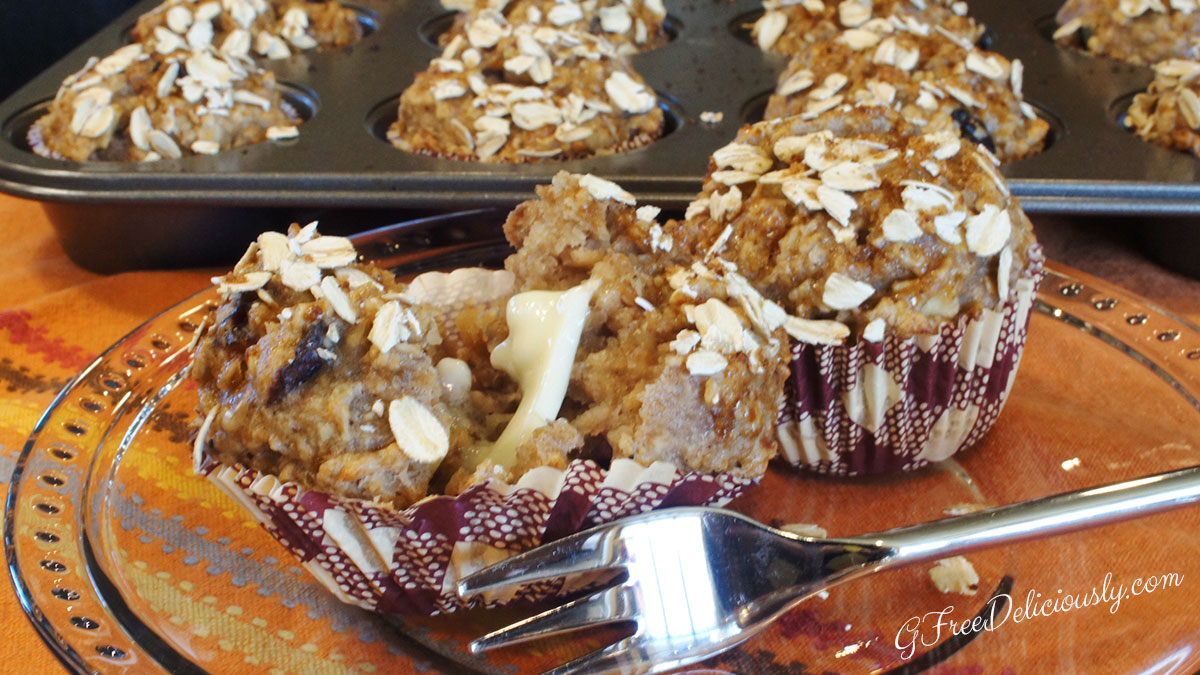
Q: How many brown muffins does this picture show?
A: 10